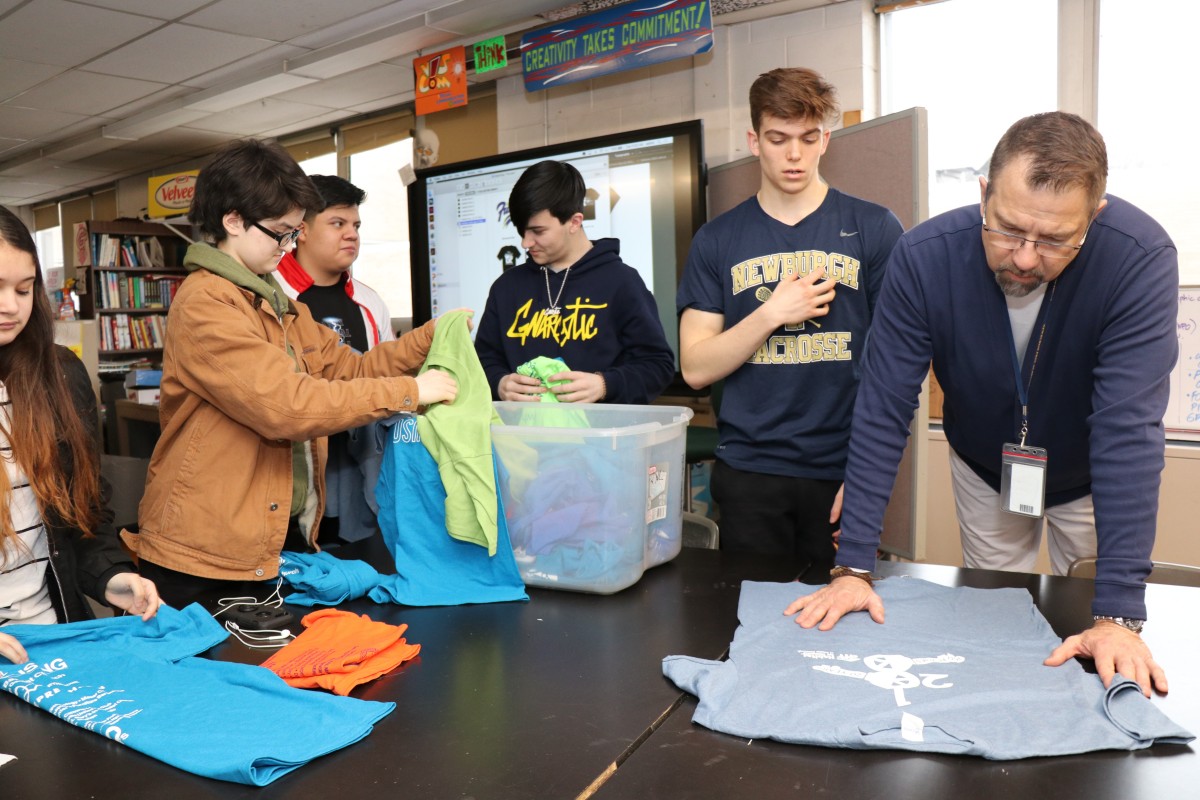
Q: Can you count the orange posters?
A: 1